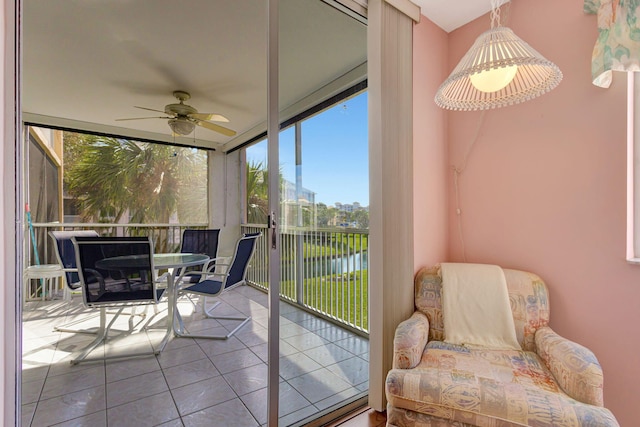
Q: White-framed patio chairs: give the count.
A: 4